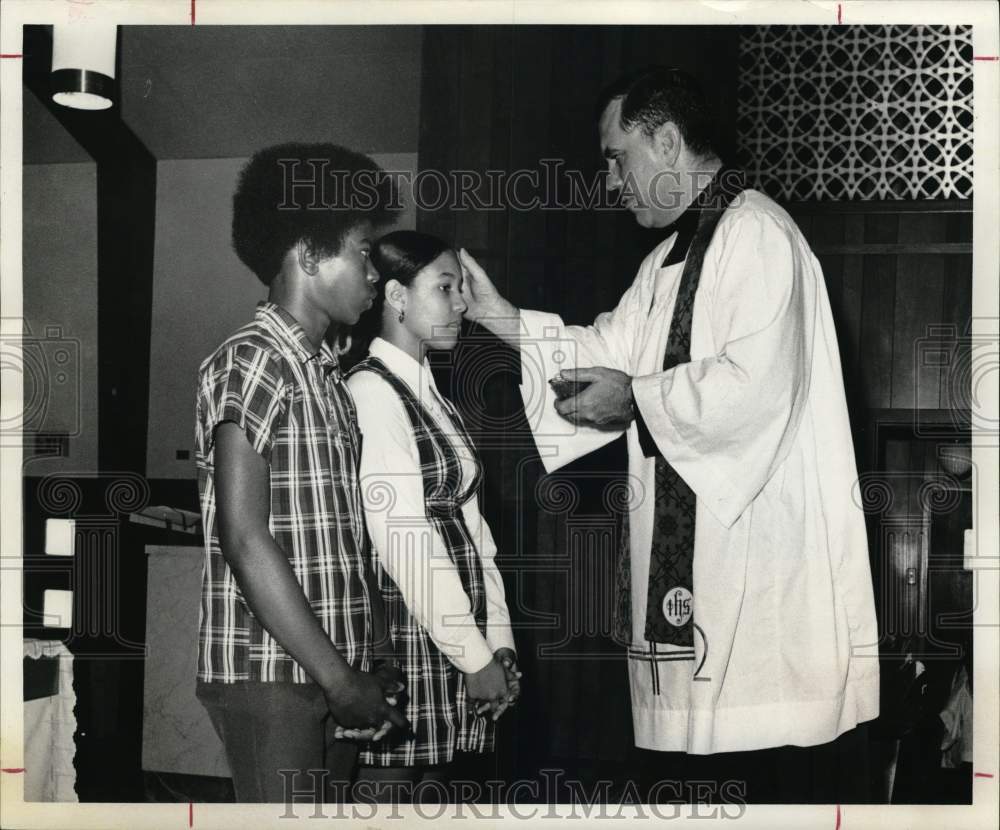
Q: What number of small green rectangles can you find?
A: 0